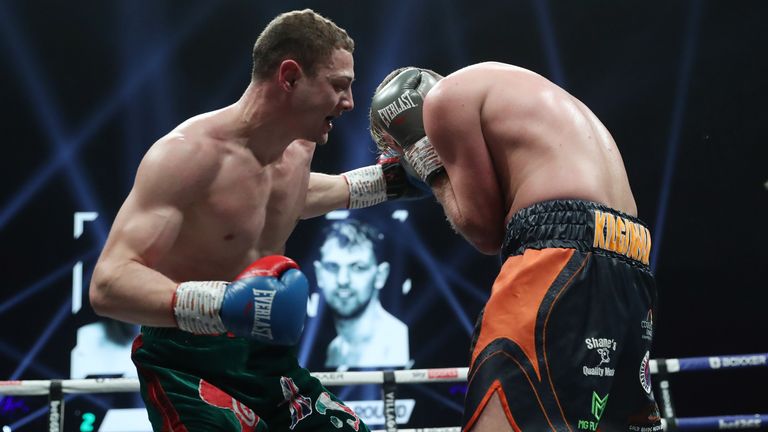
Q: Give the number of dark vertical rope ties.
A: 3